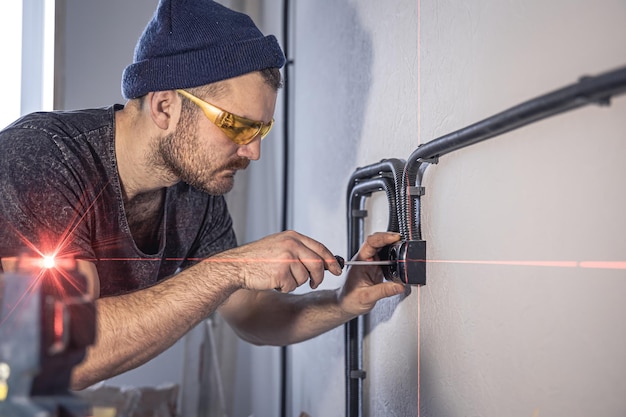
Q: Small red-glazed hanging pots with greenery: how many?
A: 0